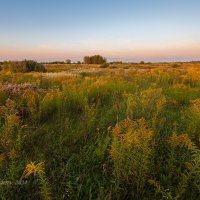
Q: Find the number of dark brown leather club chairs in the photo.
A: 0